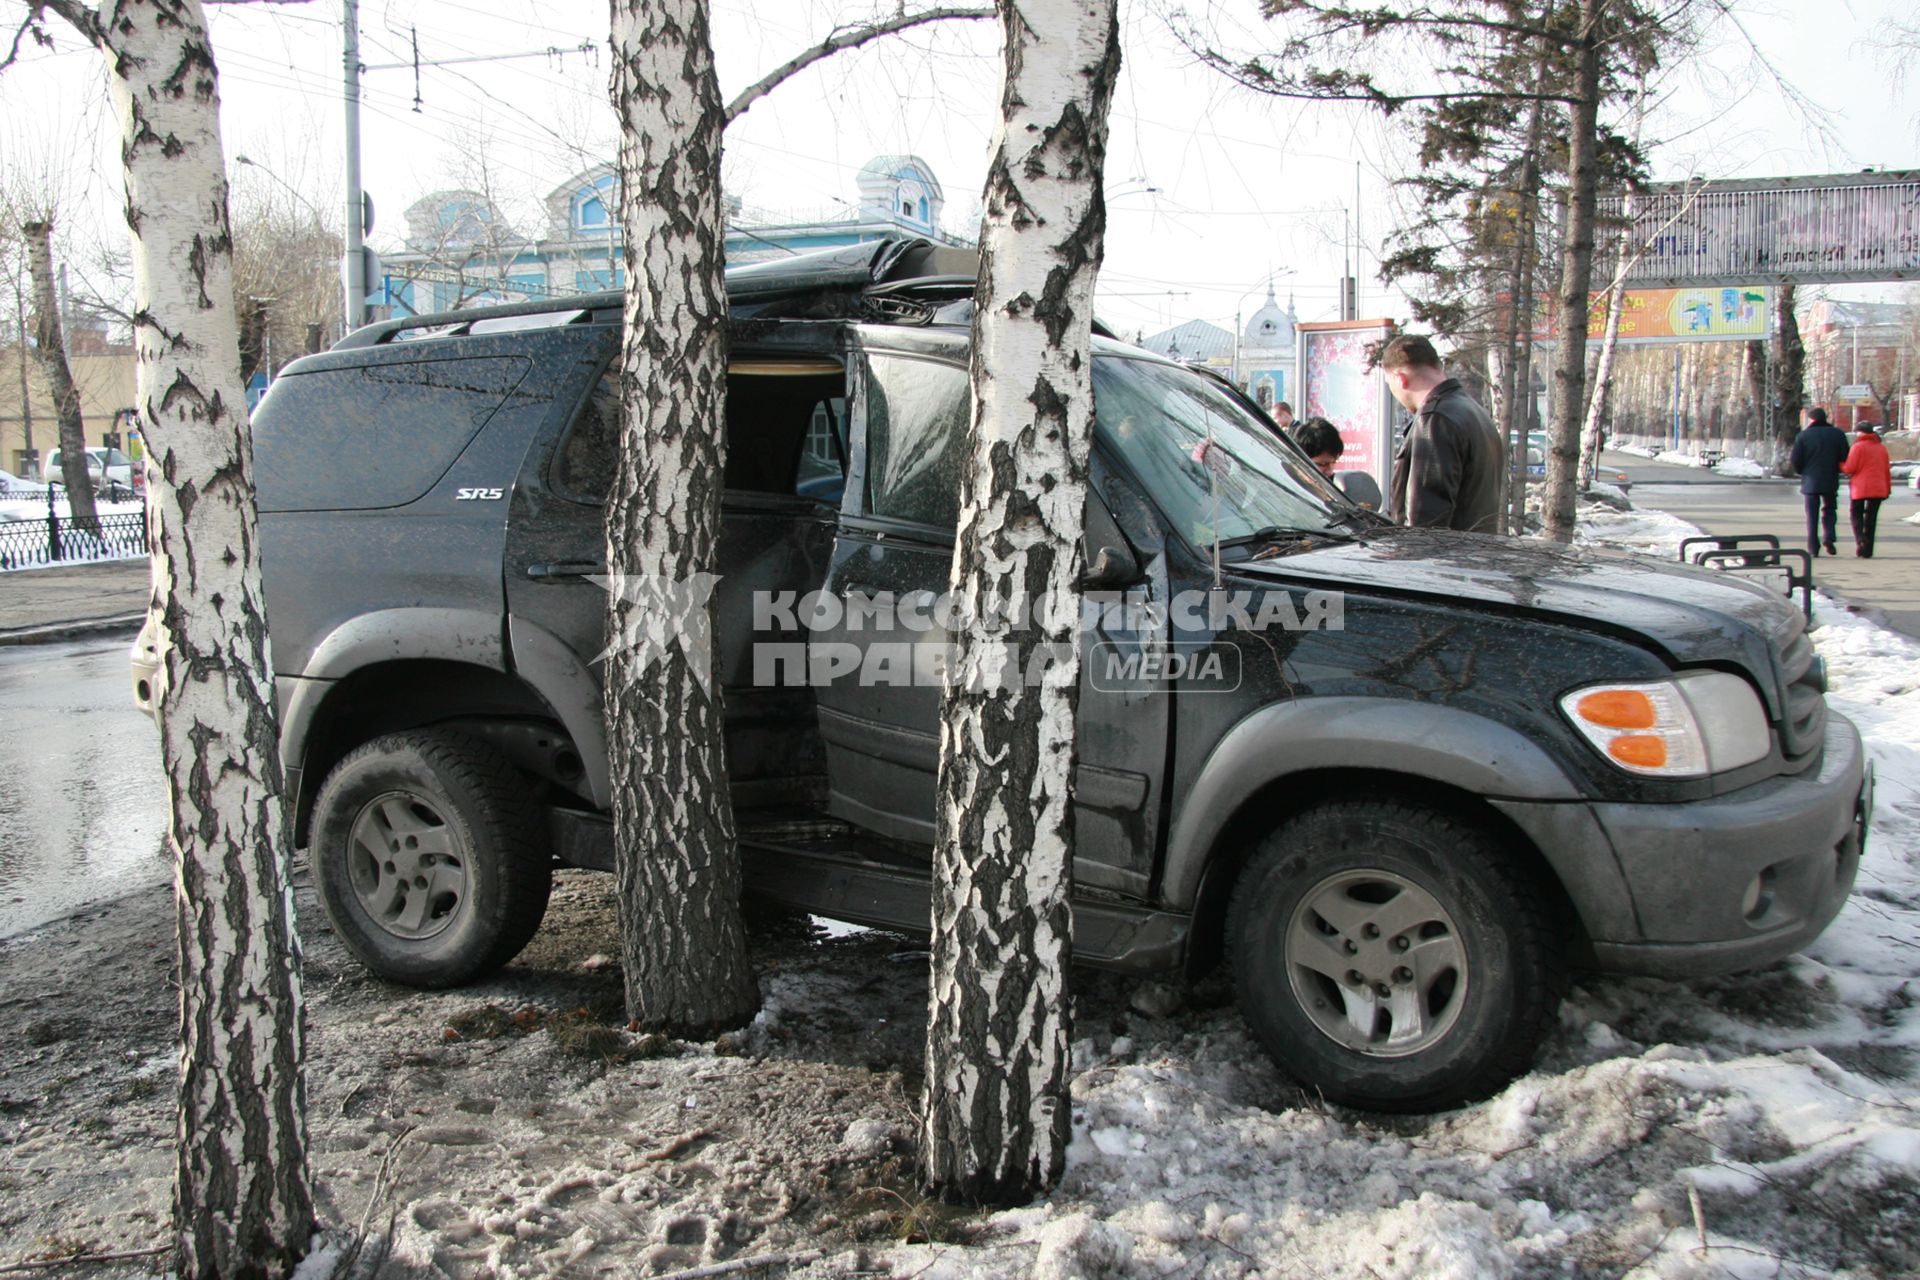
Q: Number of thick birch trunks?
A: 3